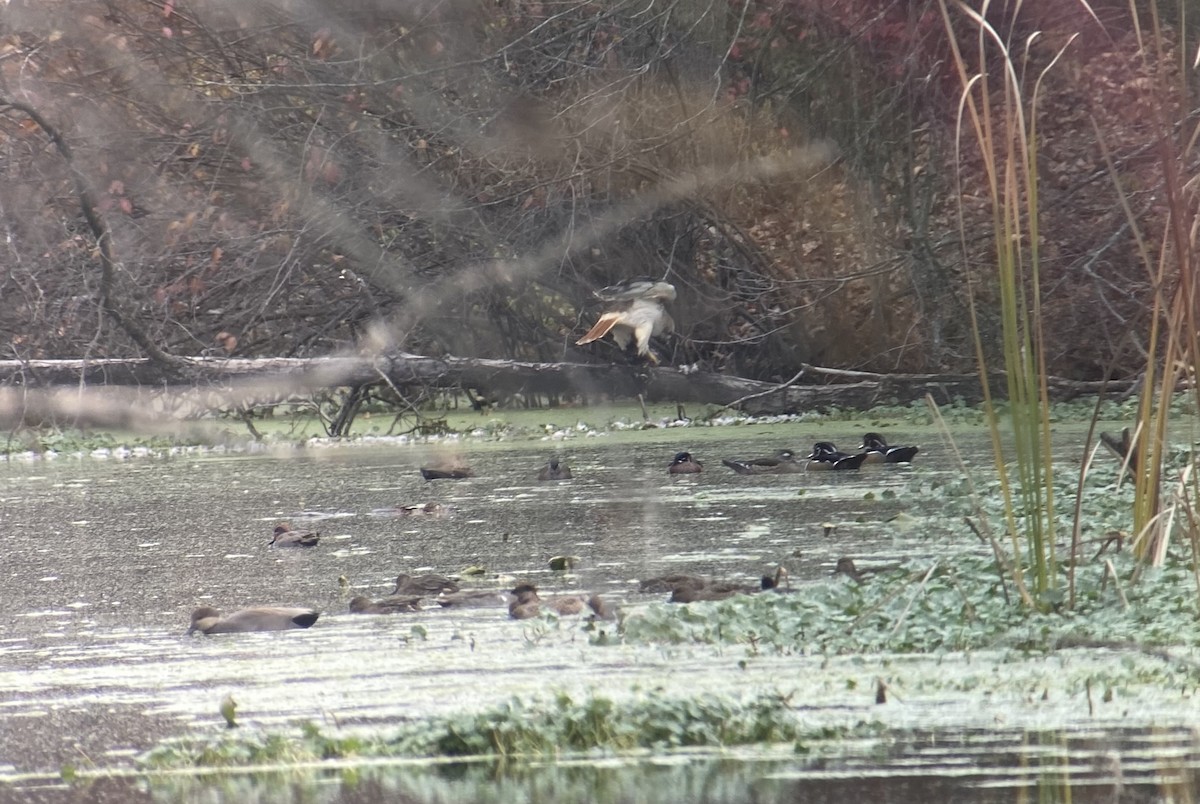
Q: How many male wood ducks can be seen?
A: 3